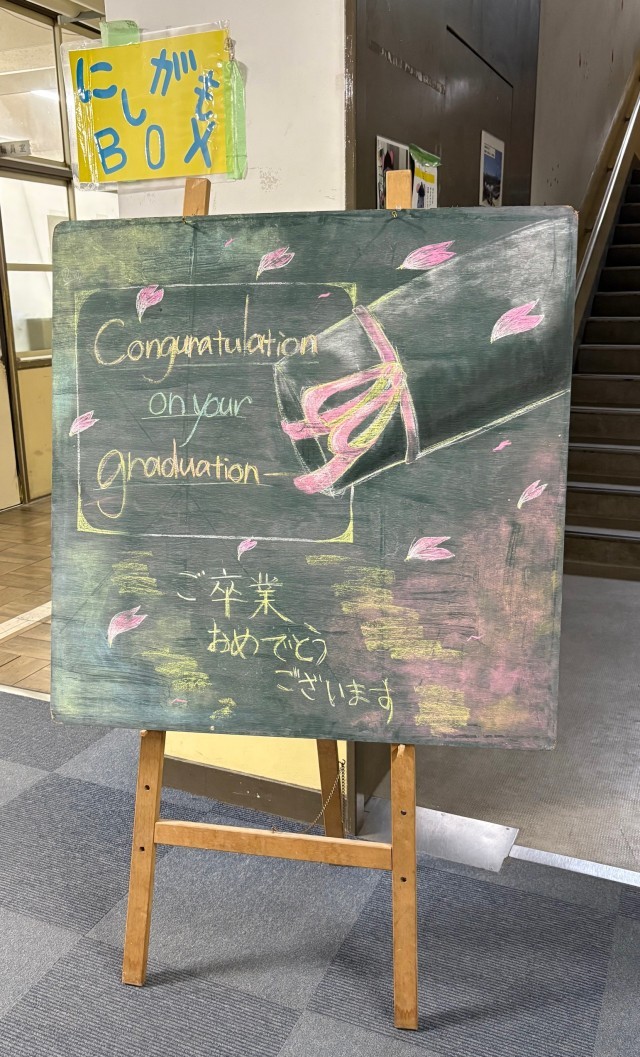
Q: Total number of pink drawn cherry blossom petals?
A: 9